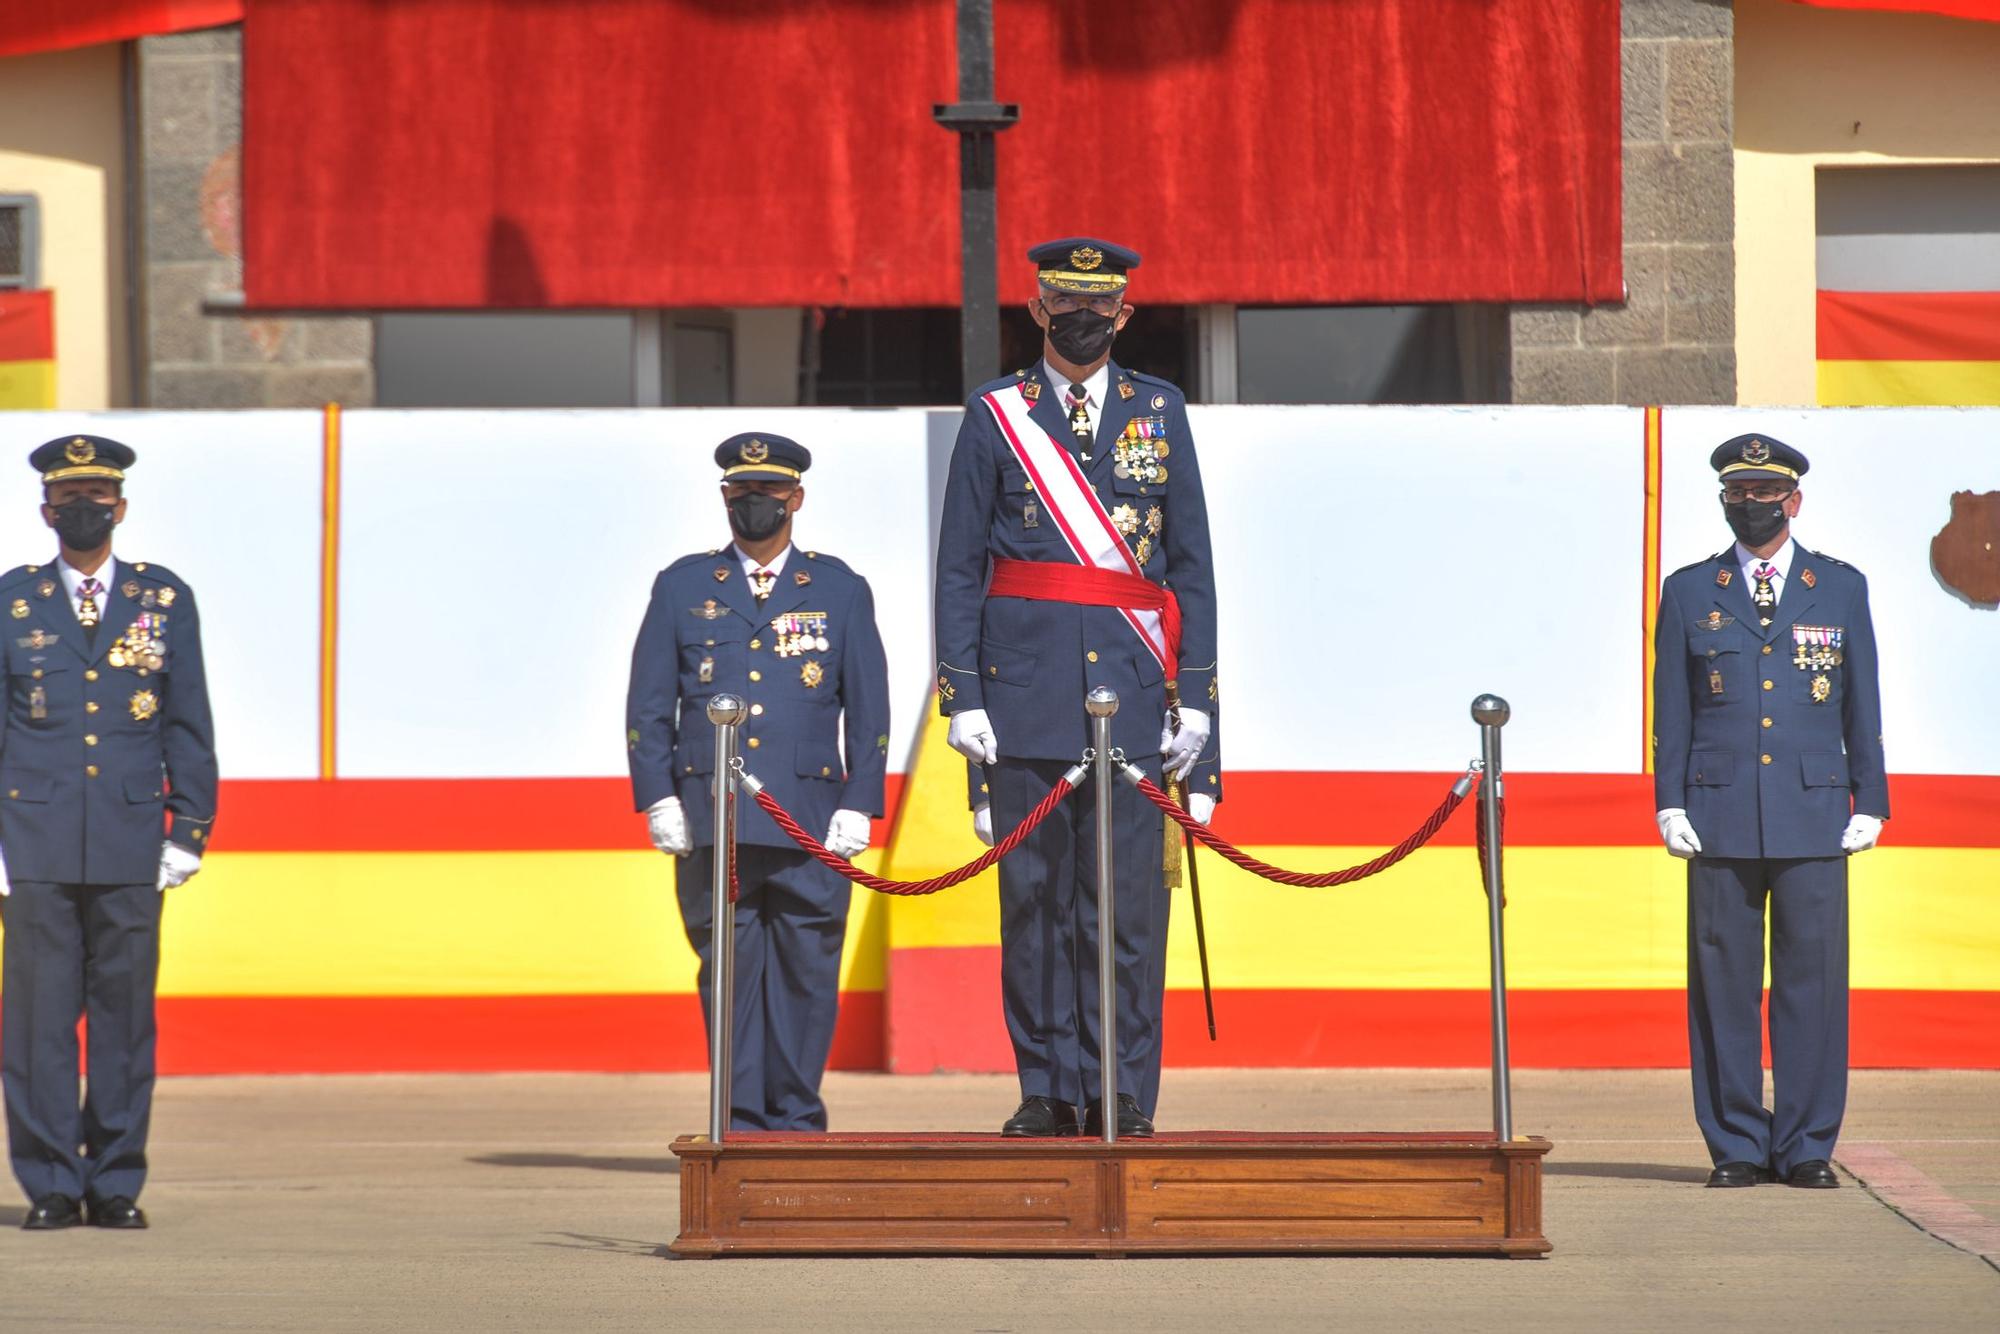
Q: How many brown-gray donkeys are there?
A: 0